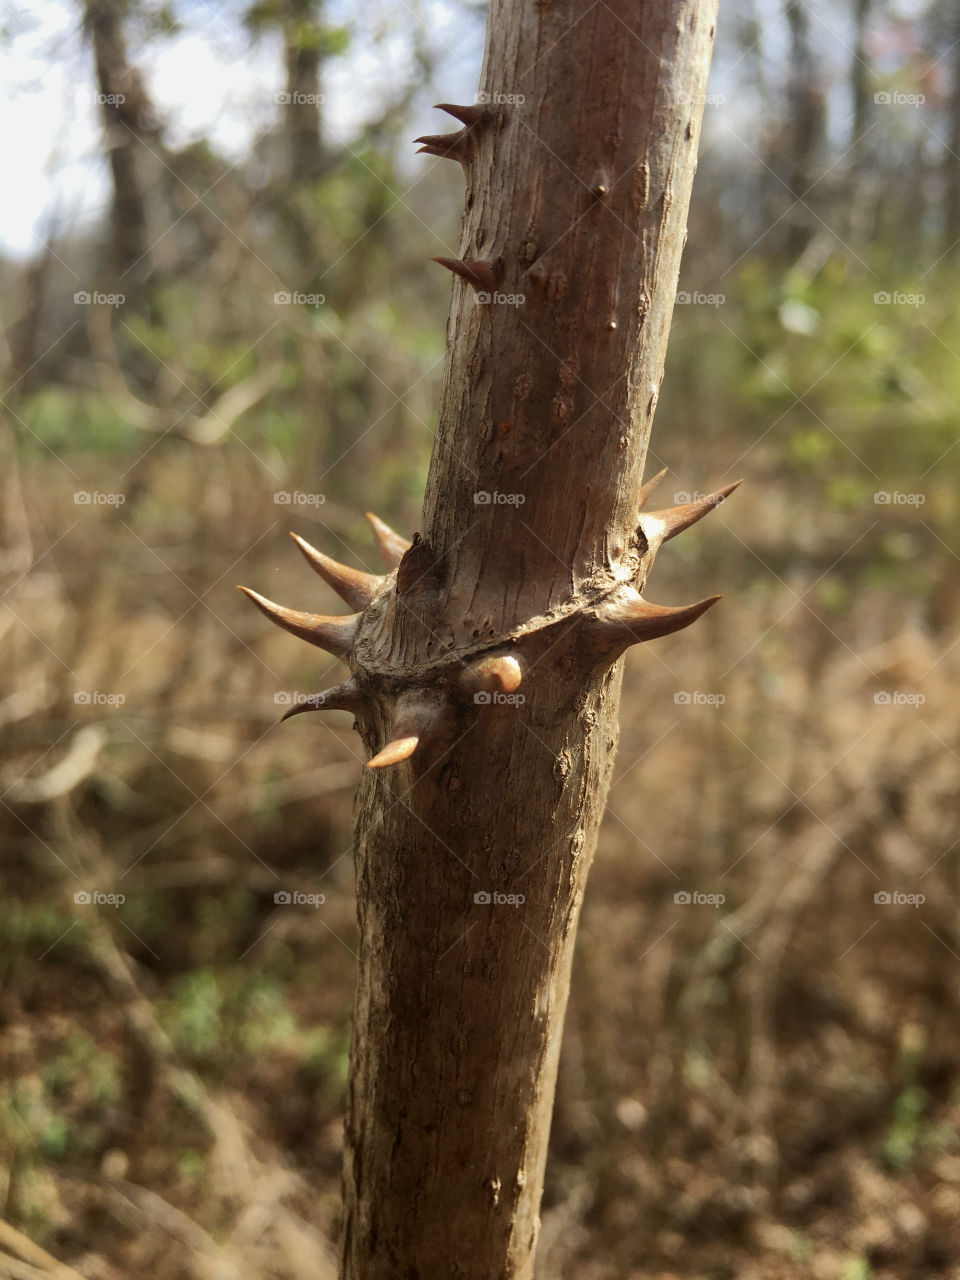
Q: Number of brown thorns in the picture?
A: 13